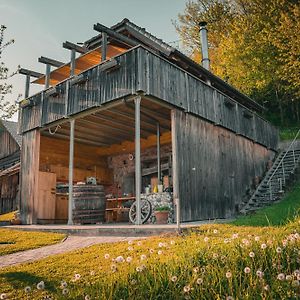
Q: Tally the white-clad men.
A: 0